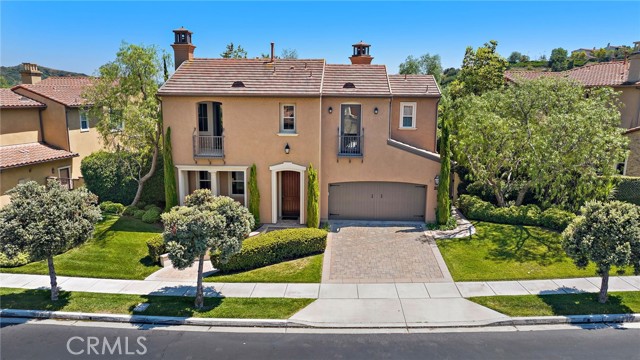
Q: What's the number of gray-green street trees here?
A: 3